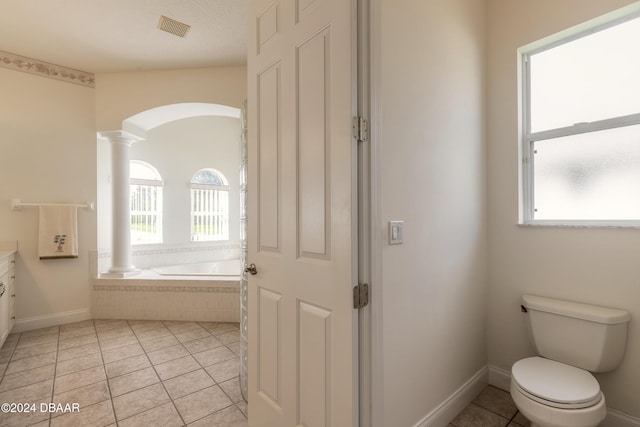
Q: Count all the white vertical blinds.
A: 2